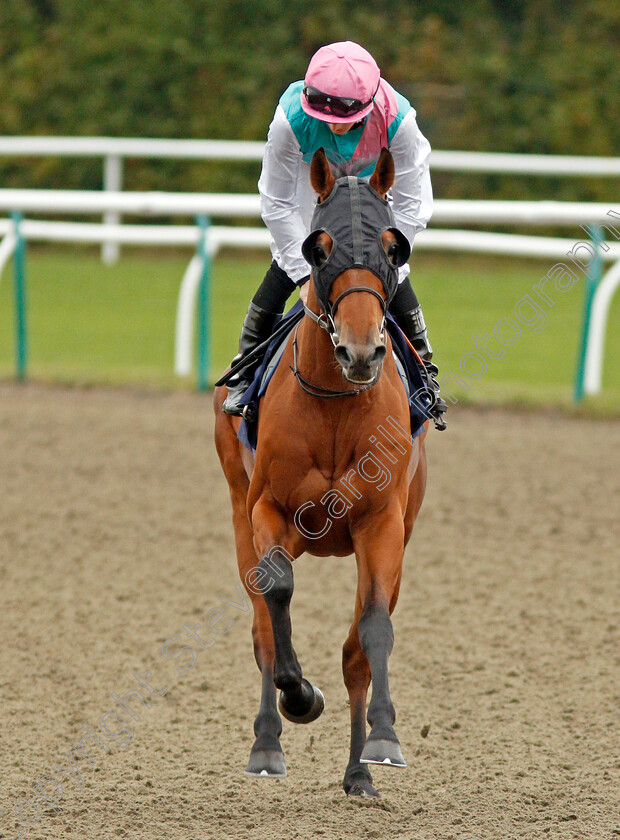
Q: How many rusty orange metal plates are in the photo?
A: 0